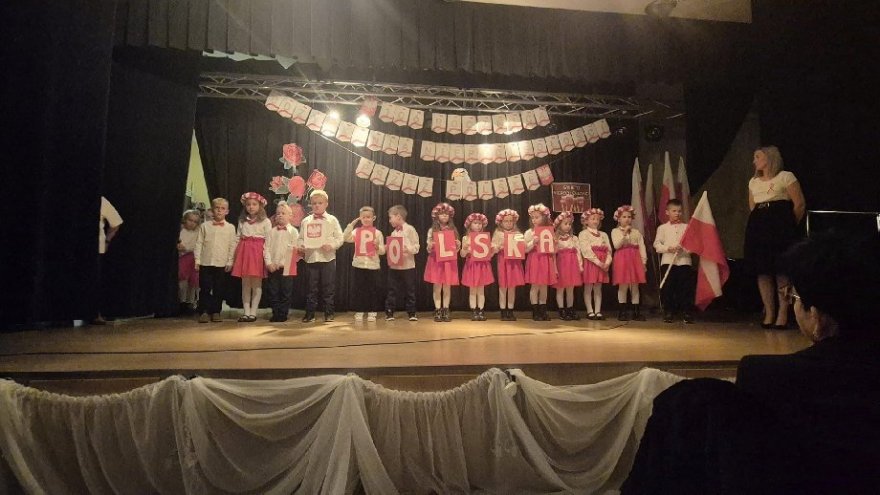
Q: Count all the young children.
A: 15